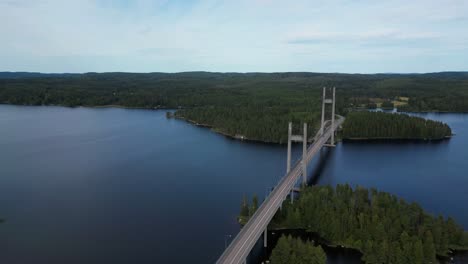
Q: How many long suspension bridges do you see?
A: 1